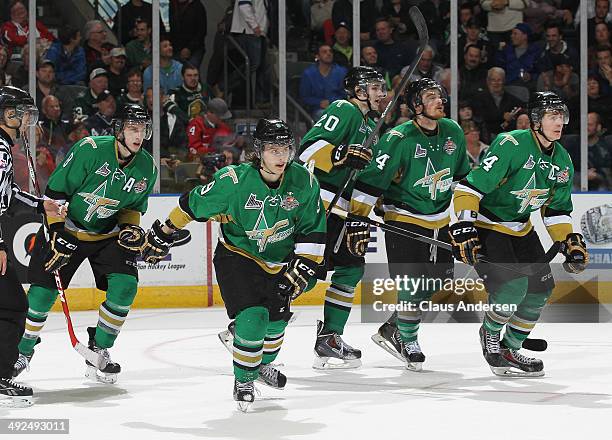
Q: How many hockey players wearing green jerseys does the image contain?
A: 5